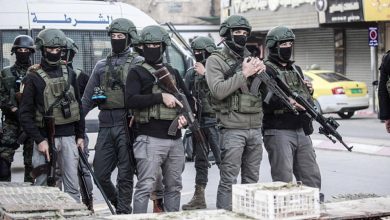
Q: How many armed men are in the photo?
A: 9